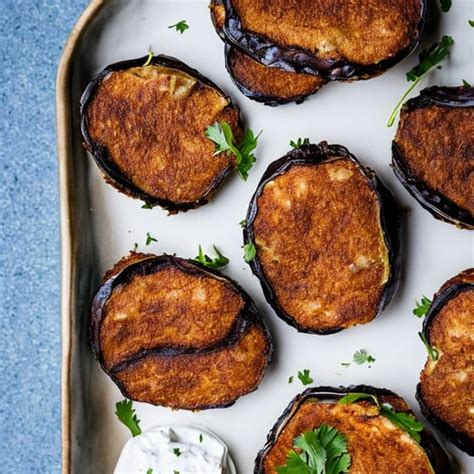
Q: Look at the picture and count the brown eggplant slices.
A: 8